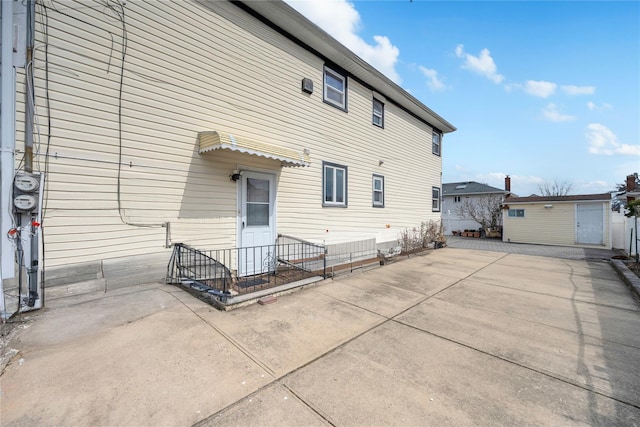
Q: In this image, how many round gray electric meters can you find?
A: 2